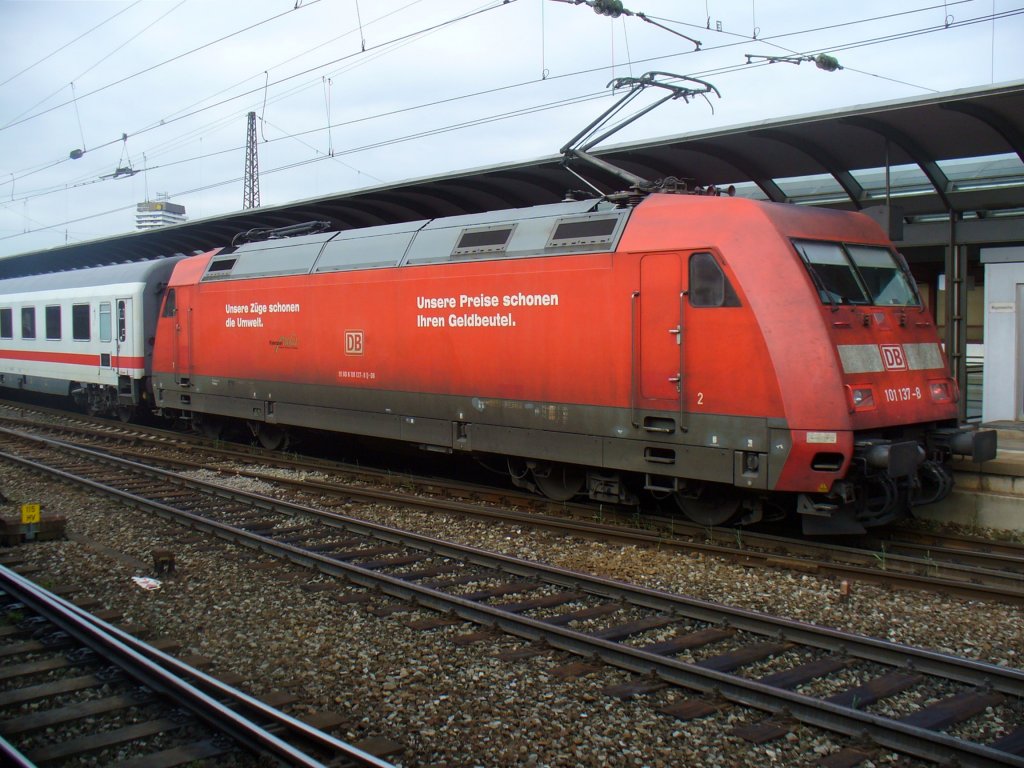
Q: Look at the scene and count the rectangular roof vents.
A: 3